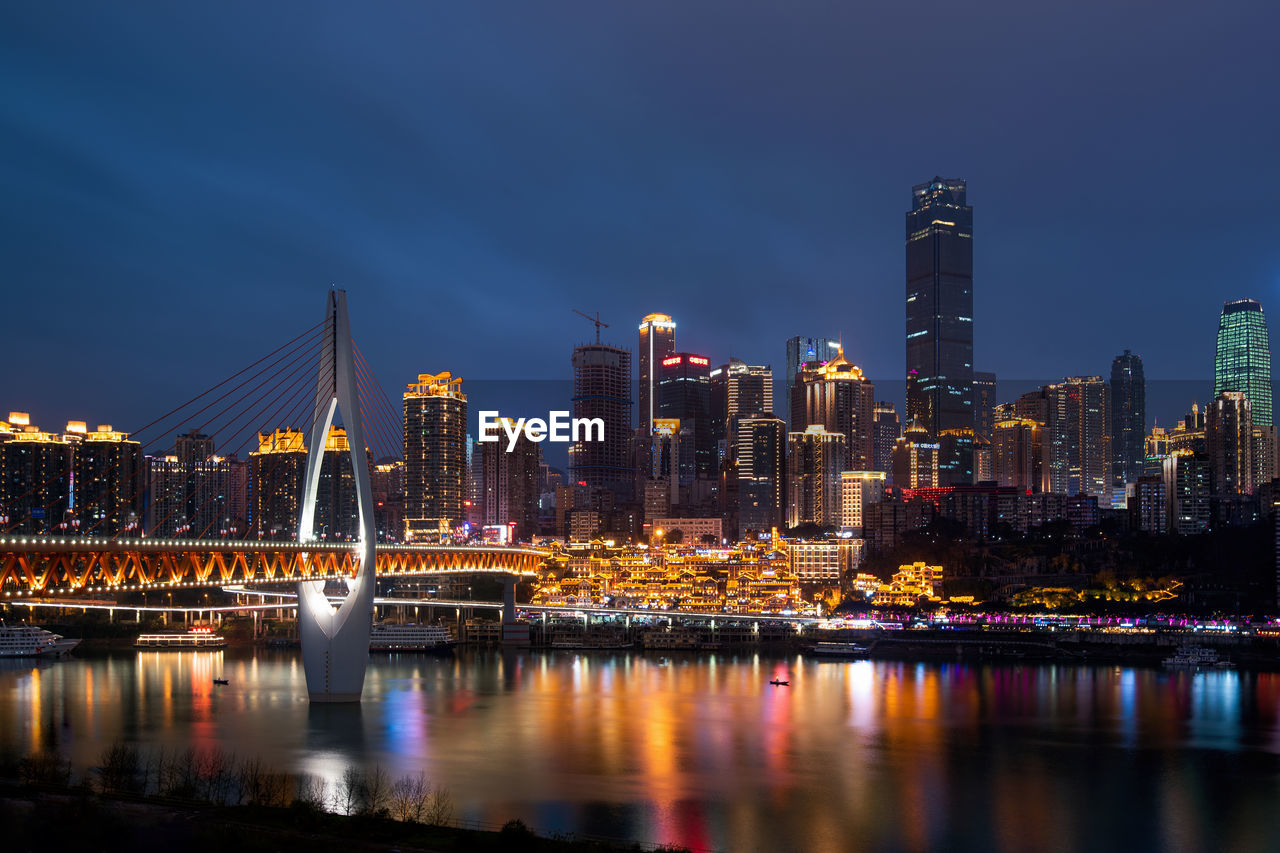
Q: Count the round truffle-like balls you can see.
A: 0